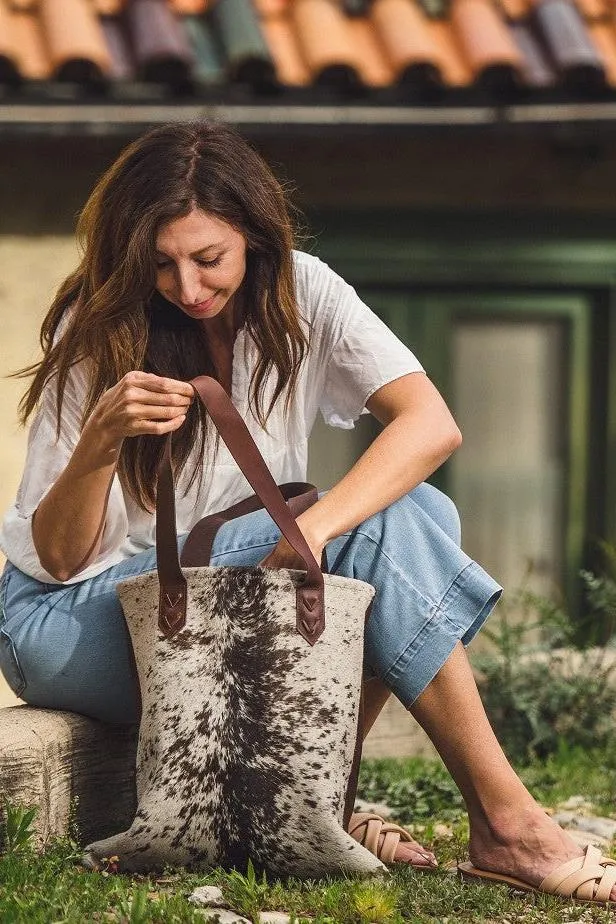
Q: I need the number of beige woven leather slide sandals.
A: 2